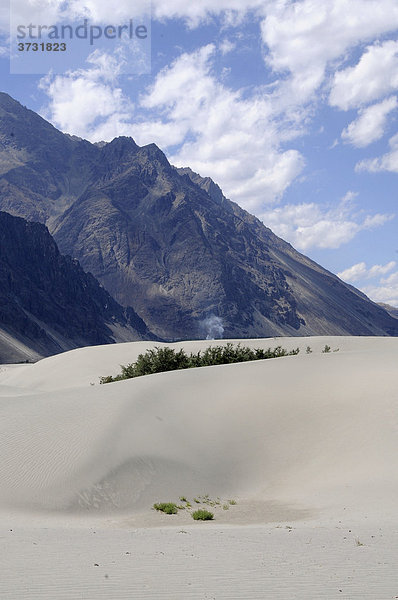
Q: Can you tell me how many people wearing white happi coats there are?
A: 0